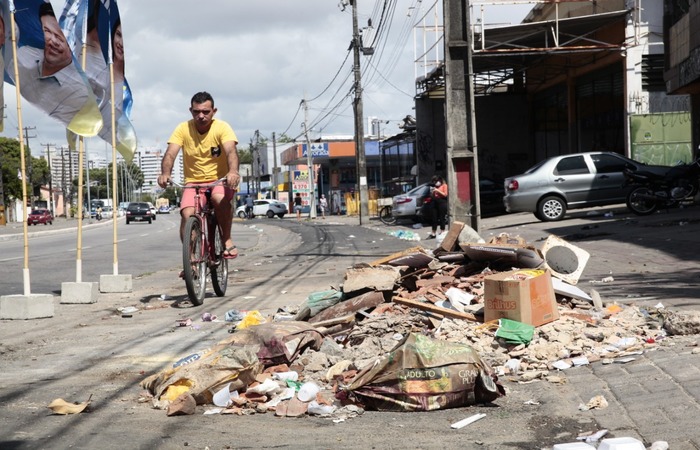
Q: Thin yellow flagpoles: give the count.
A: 3